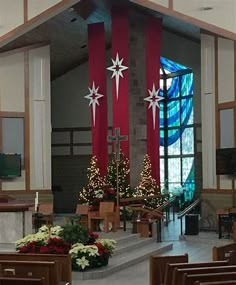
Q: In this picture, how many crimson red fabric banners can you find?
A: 3